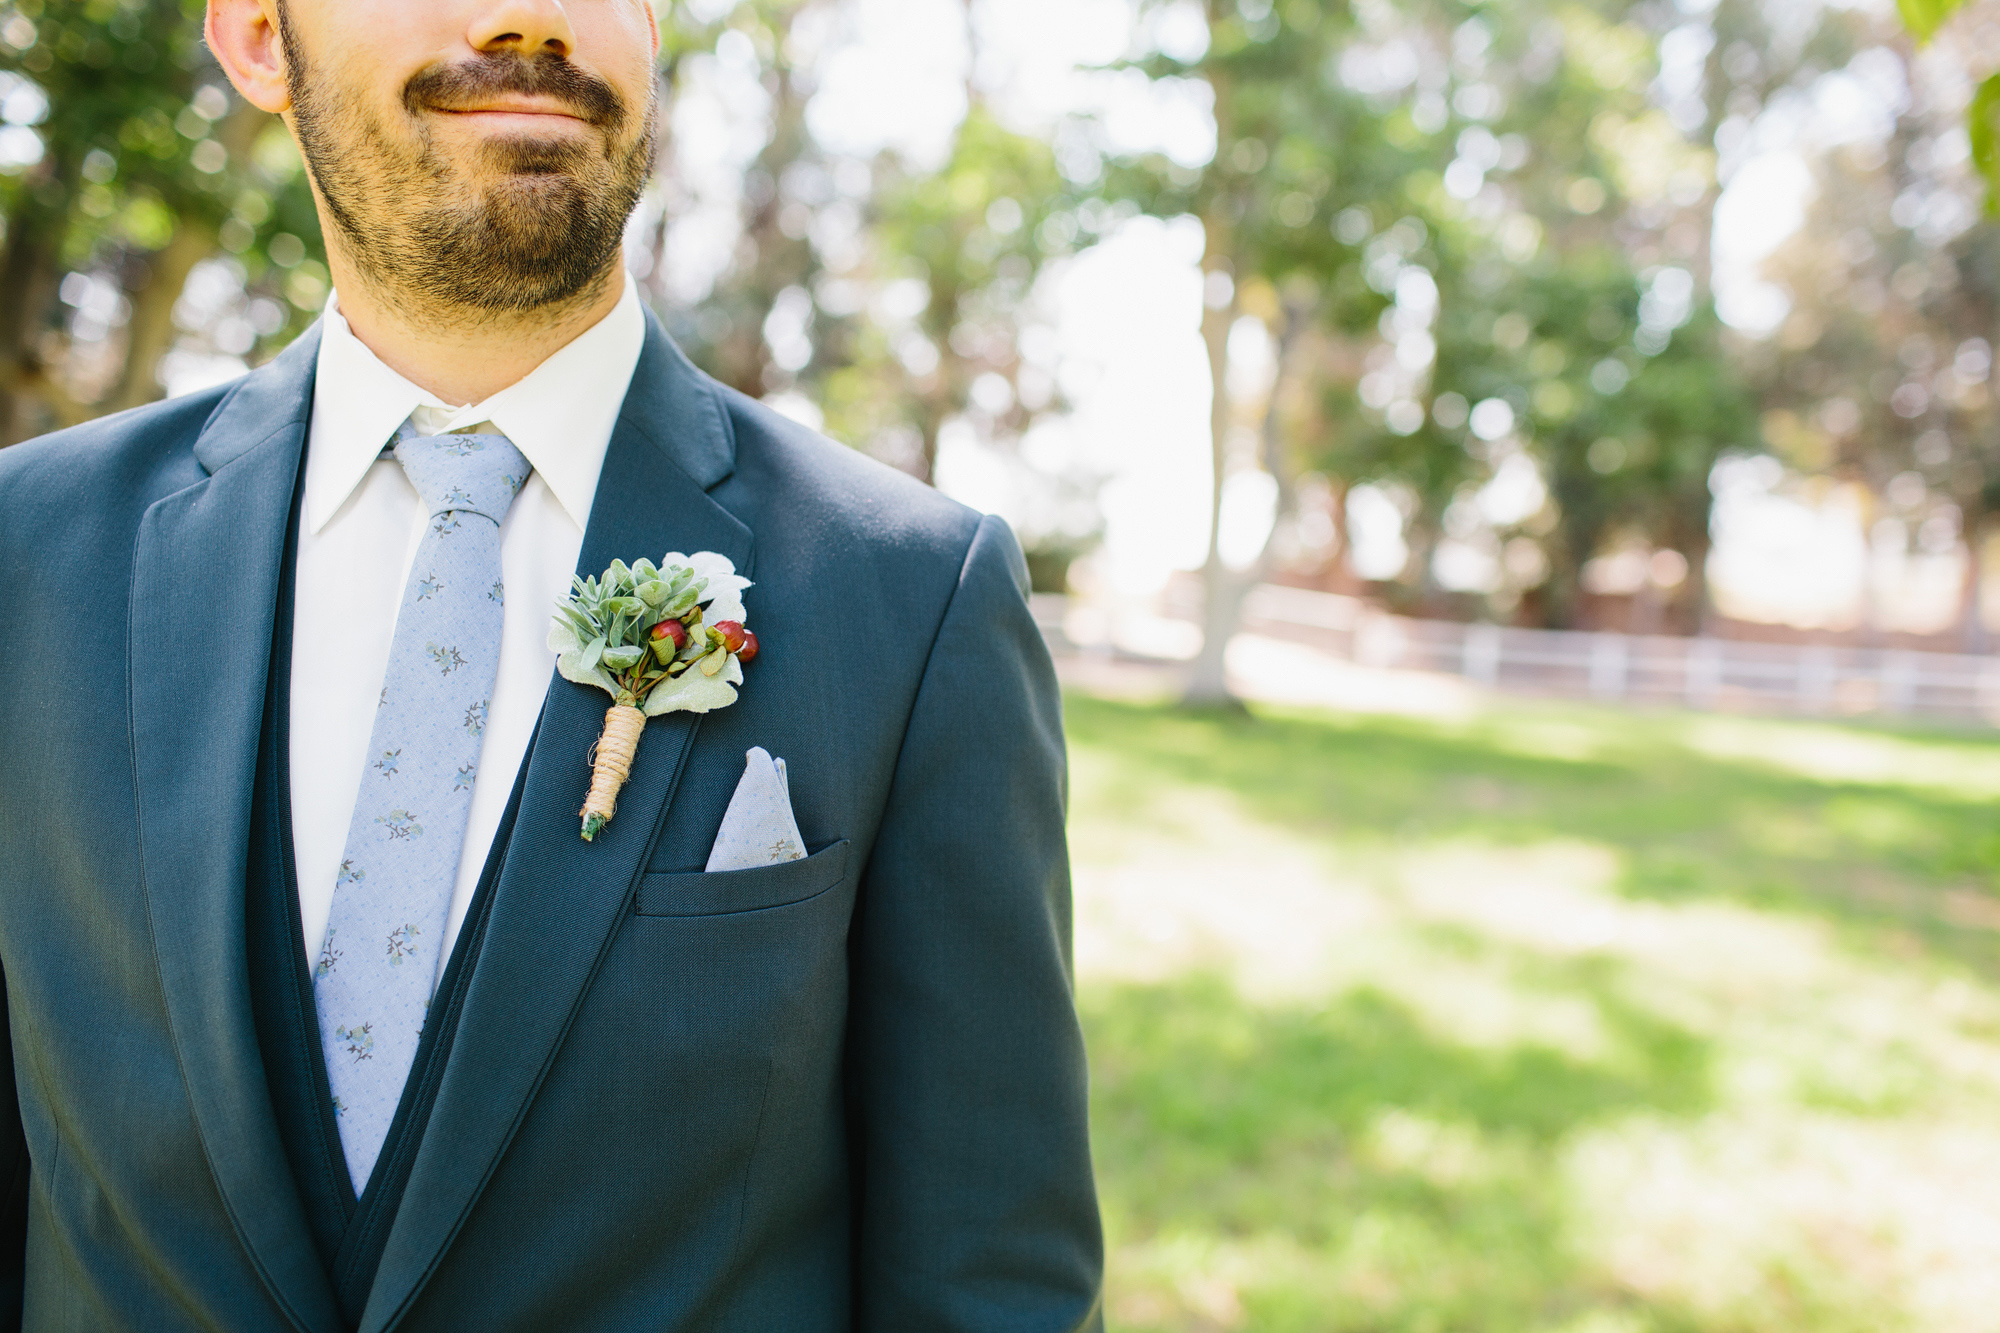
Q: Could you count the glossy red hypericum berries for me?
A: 3